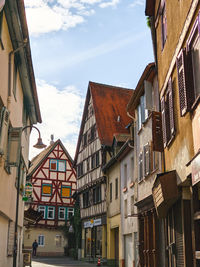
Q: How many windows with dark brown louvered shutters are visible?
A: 2